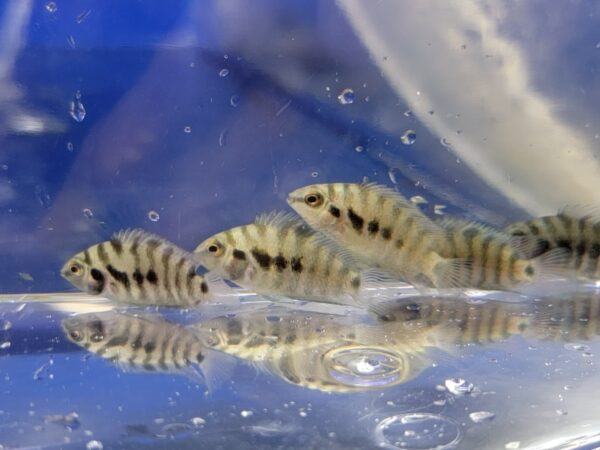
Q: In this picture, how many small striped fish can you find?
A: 5